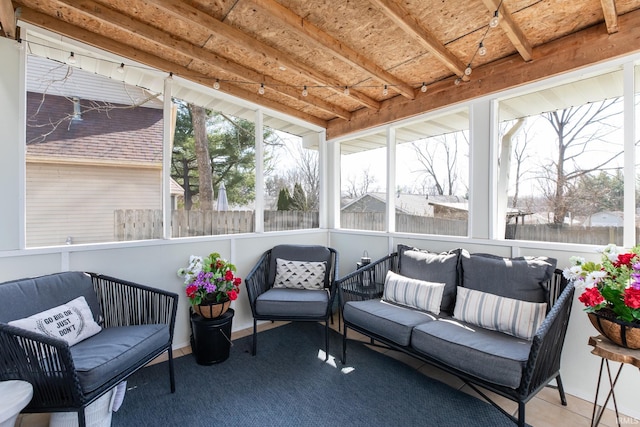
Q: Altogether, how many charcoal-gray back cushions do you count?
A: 4